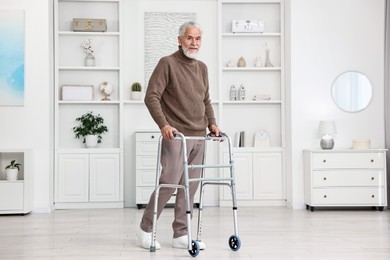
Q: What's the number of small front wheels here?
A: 2